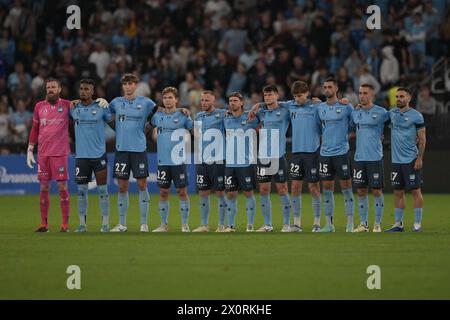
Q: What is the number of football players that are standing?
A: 11